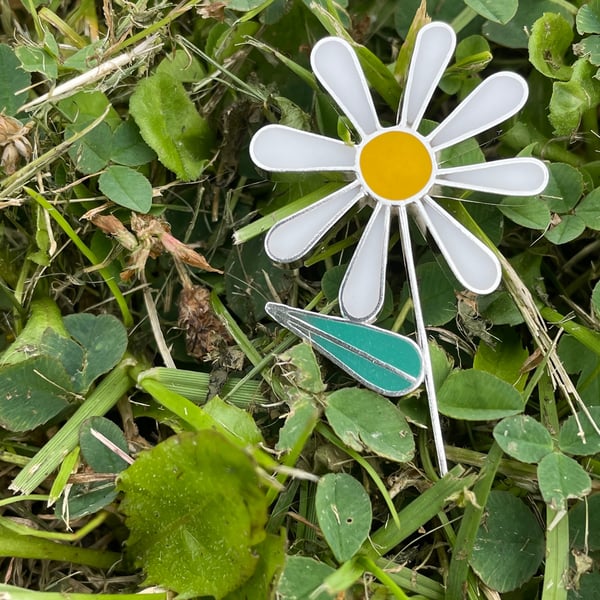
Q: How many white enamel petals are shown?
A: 8